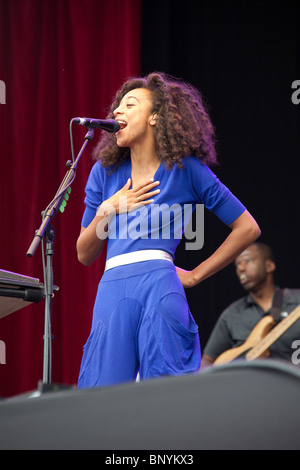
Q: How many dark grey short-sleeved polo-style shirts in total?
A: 1